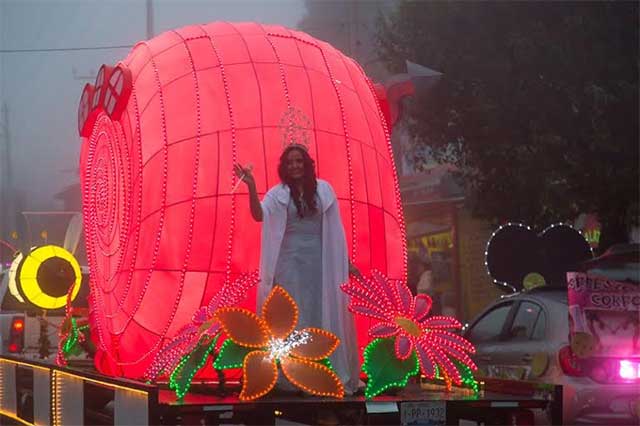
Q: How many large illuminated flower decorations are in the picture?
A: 3